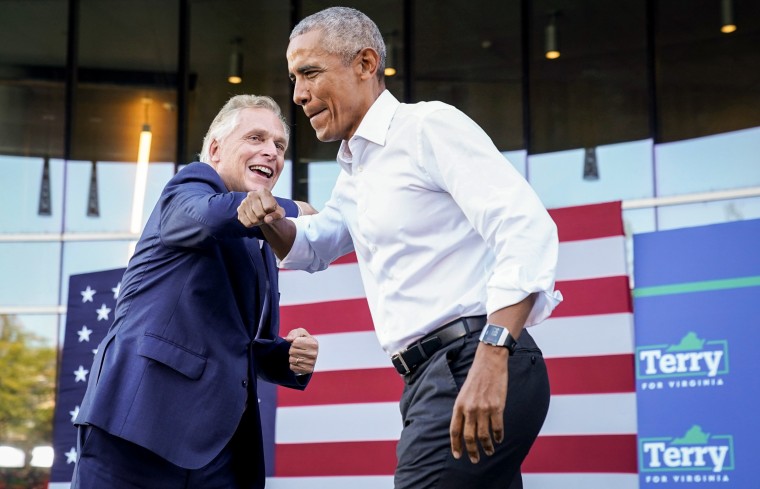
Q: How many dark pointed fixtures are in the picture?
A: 3